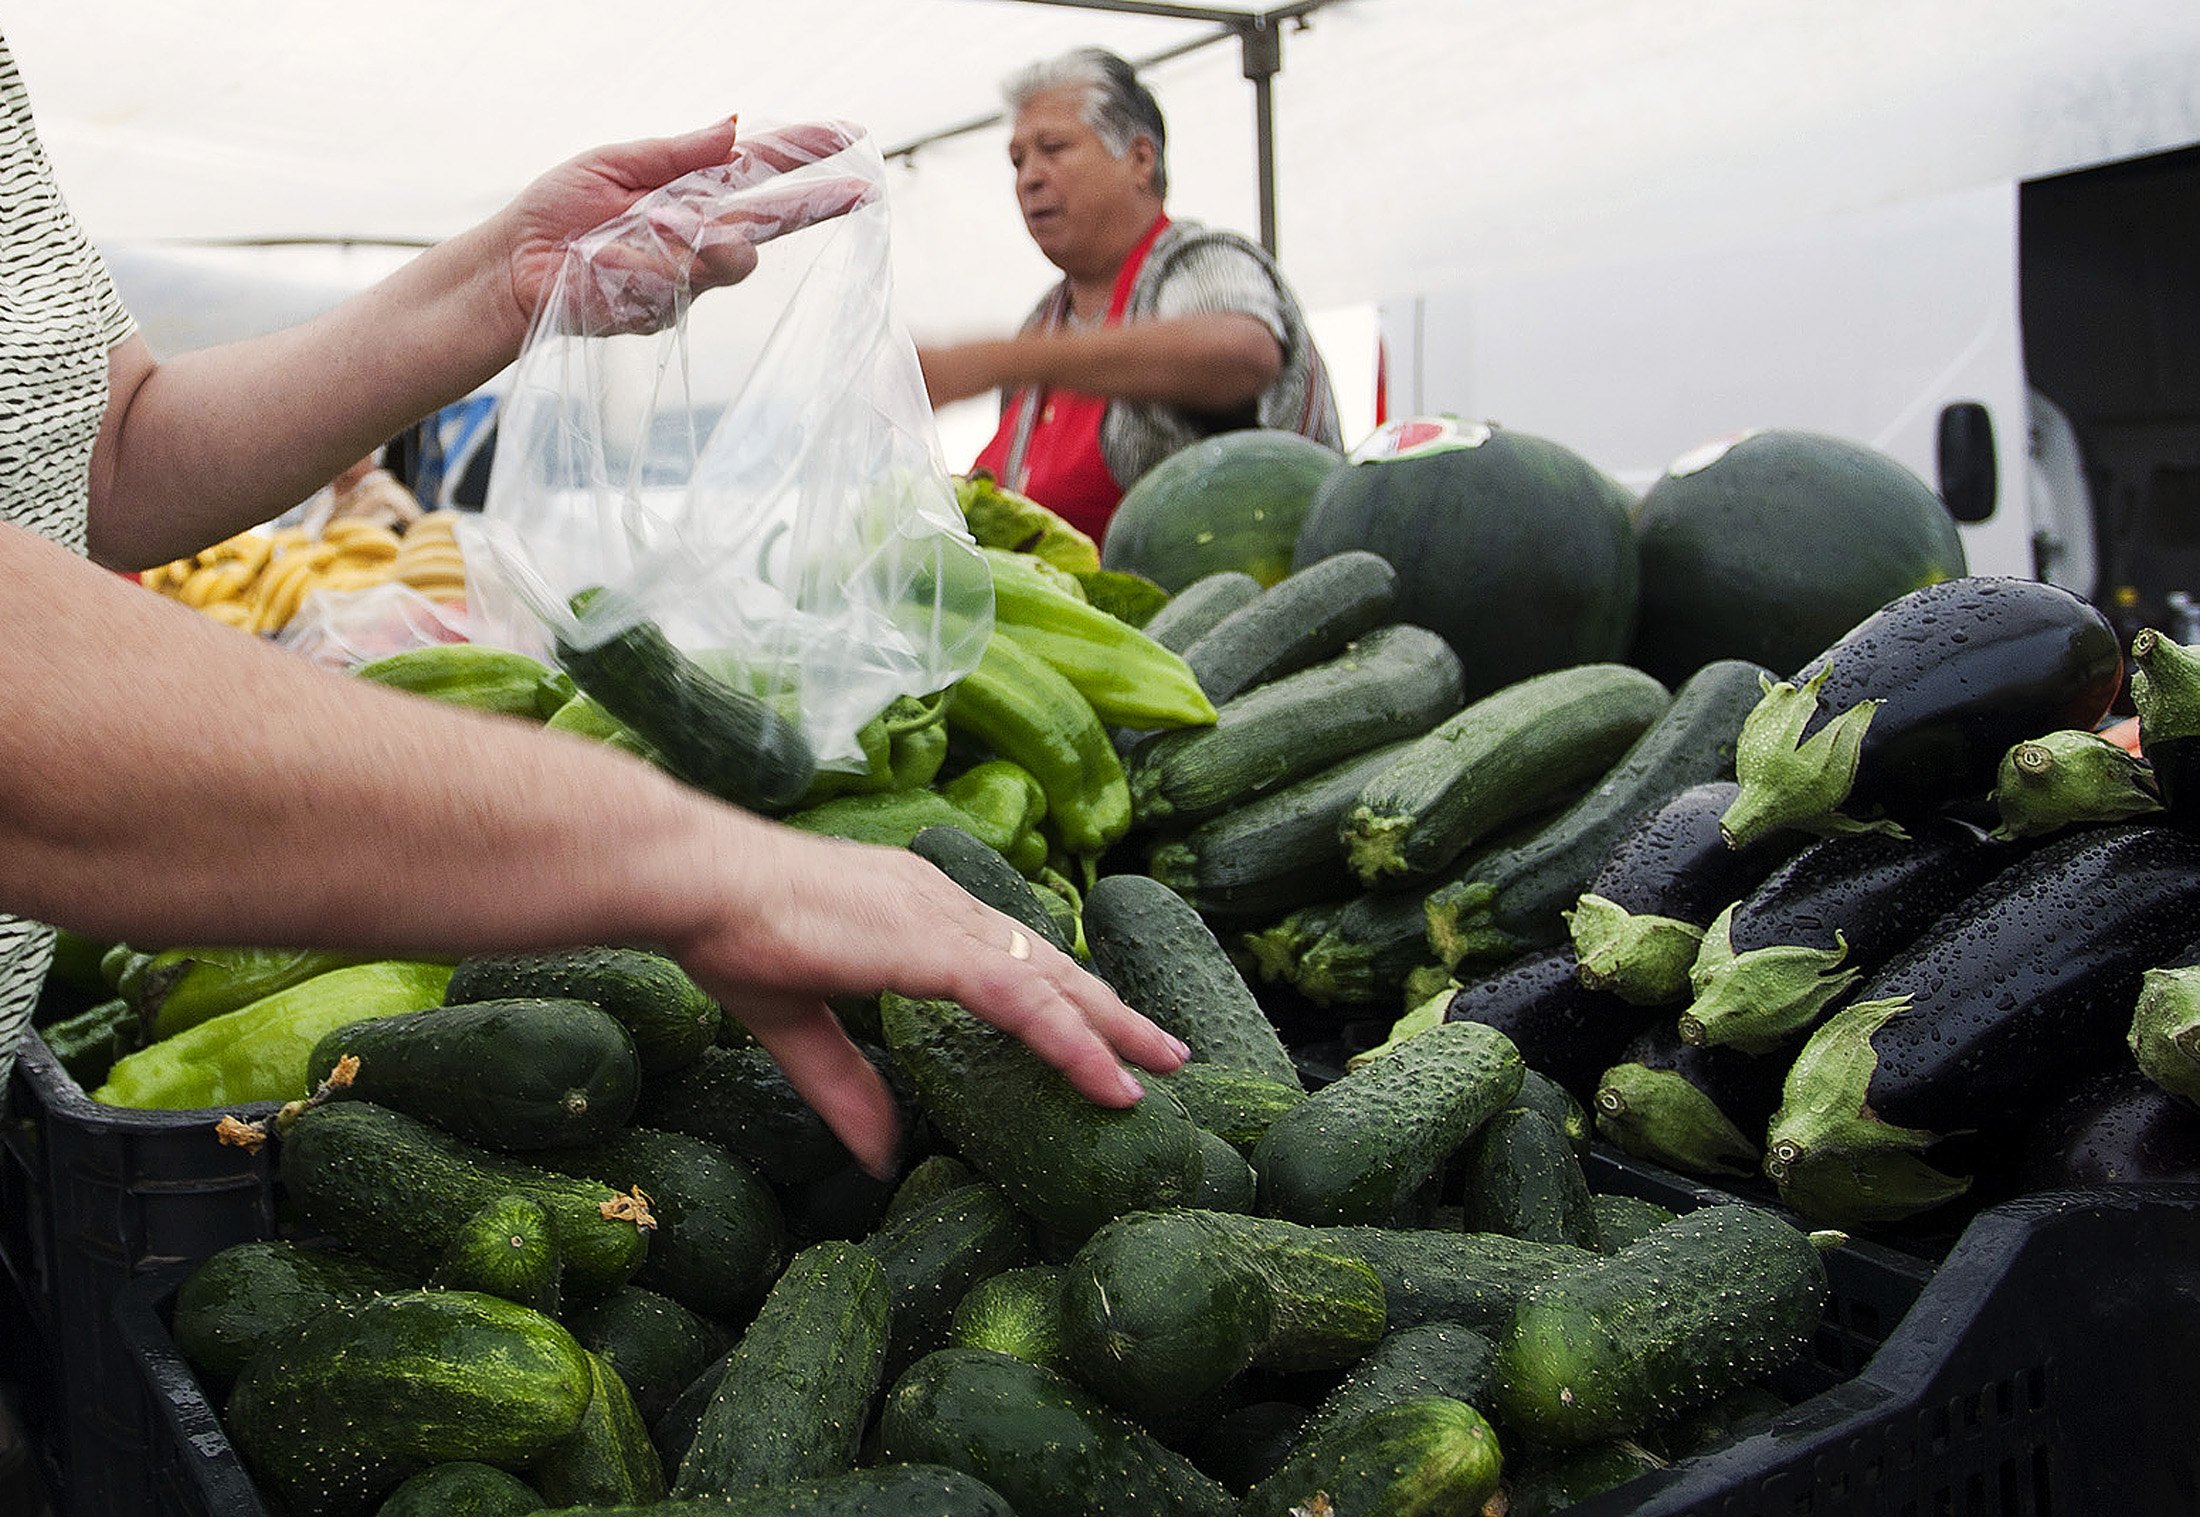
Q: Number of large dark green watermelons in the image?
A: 3